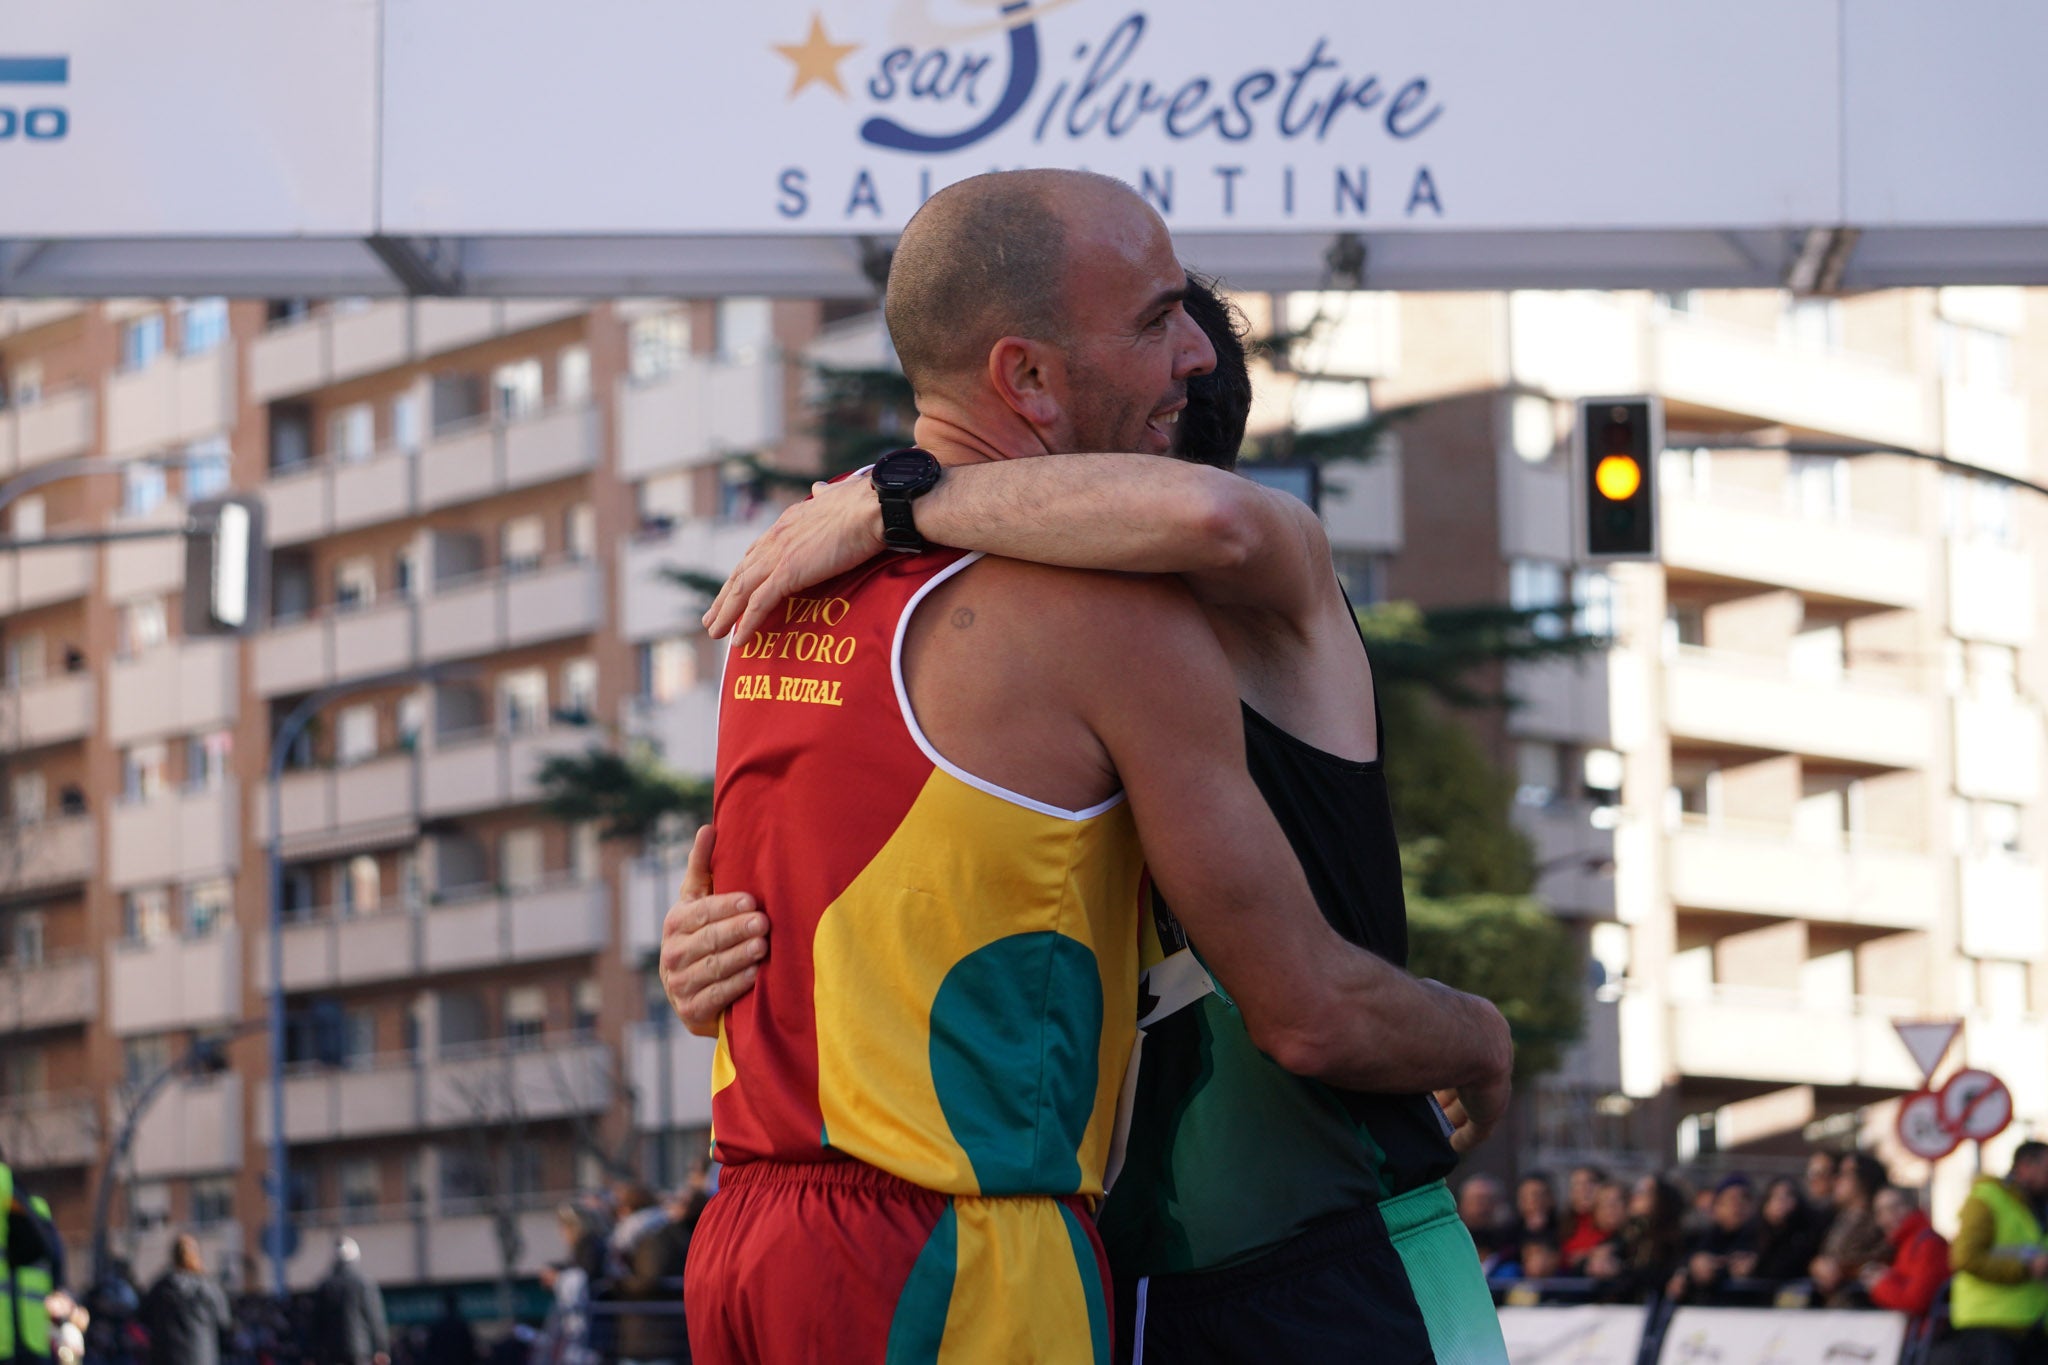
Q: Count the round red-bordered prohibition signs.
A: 2